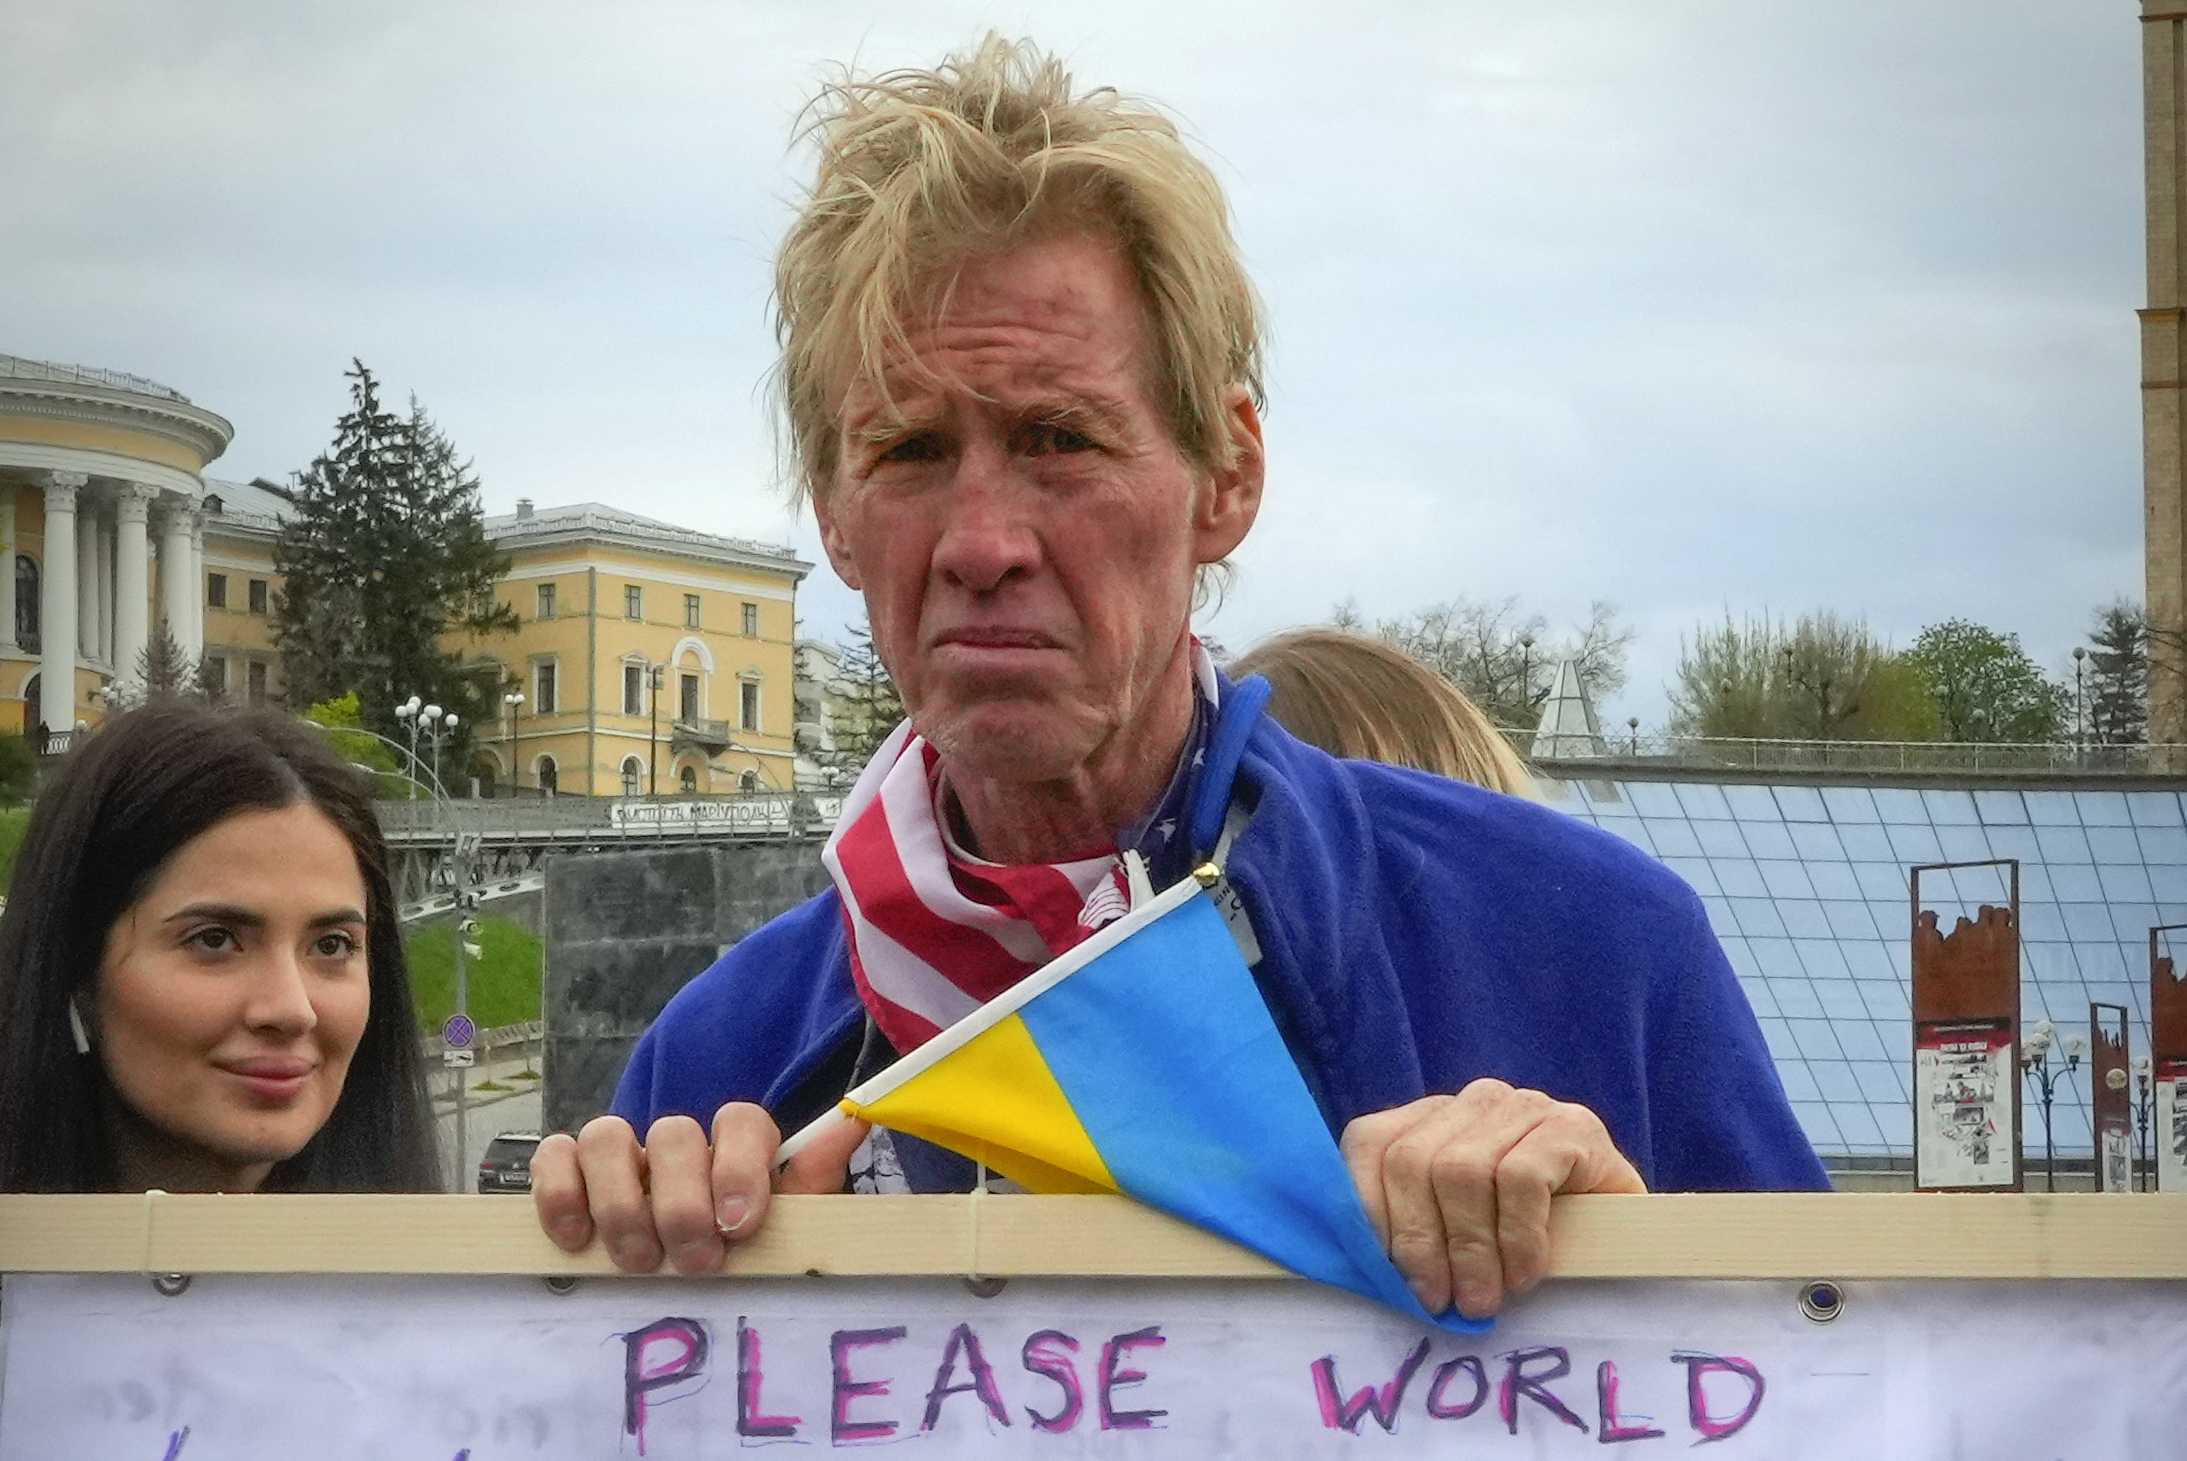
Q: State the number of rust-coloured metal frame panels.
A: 3